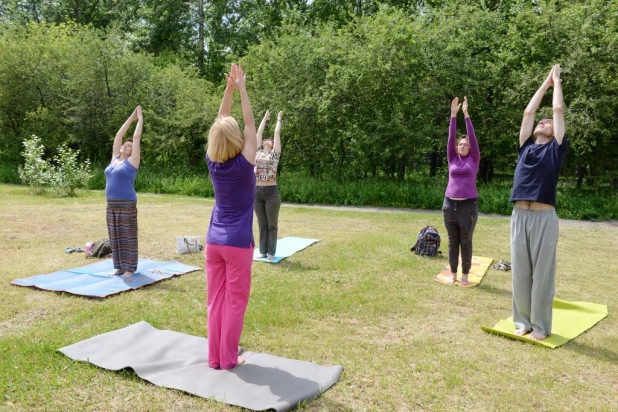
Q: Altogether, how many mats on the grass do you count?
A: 5